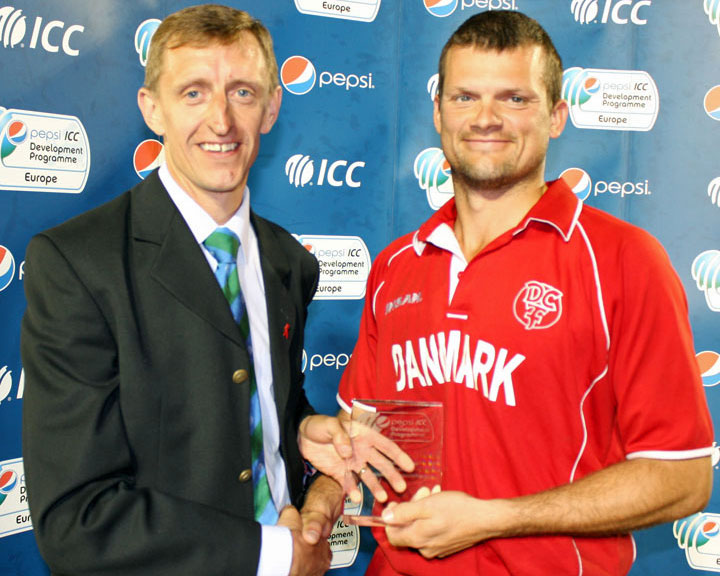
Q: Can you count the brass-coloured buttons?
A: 2